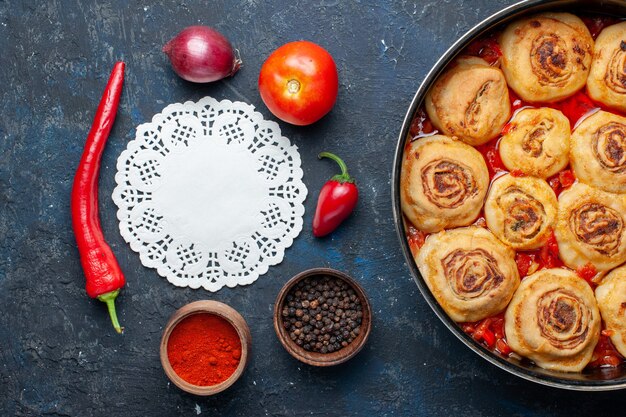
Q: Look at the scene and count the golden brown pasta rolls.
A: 11